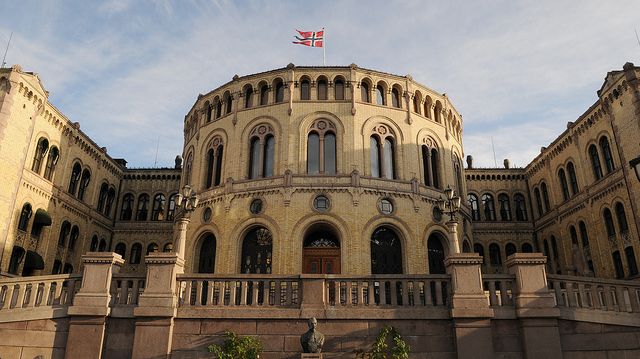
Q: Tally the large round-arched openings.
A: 5